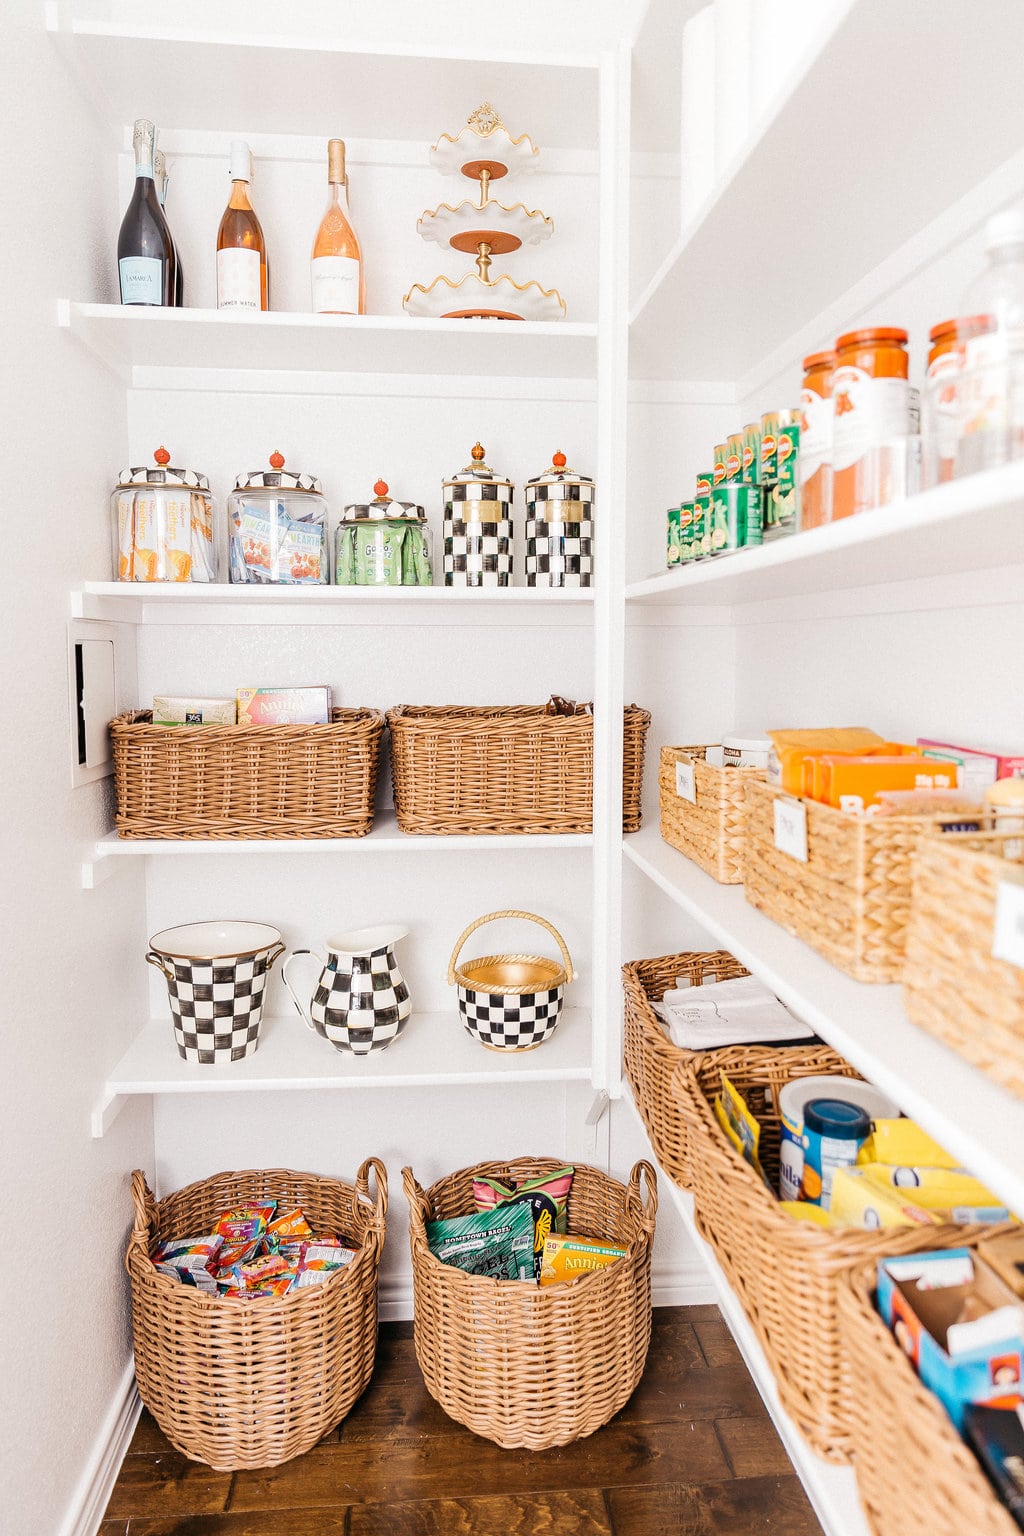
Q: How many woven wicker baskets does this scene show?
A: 10